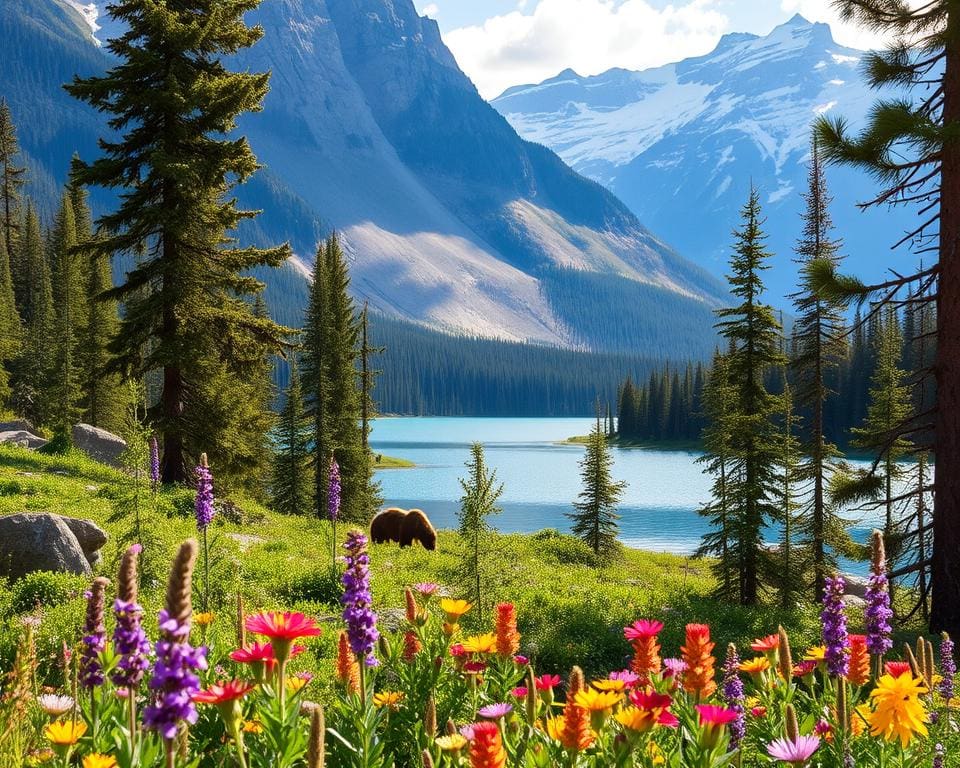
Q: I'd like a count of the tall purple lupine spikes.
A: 11